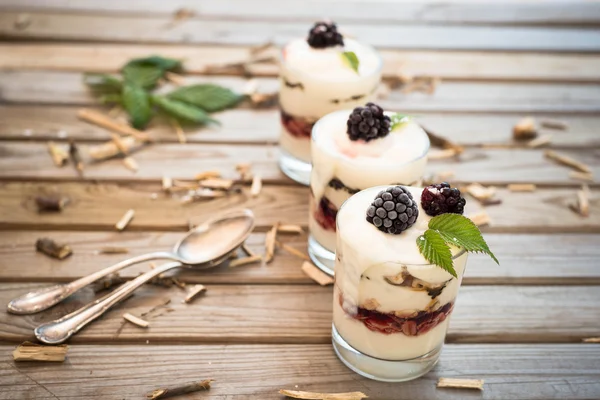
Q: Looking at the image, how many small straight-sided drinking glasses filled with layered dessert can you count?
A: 3